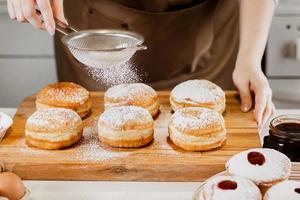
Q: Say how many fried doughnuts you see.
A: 9